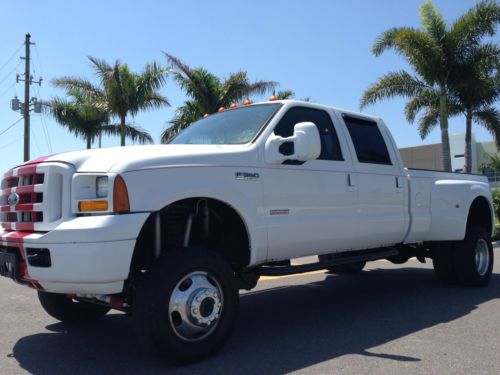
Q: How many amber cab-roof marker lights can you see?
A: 5